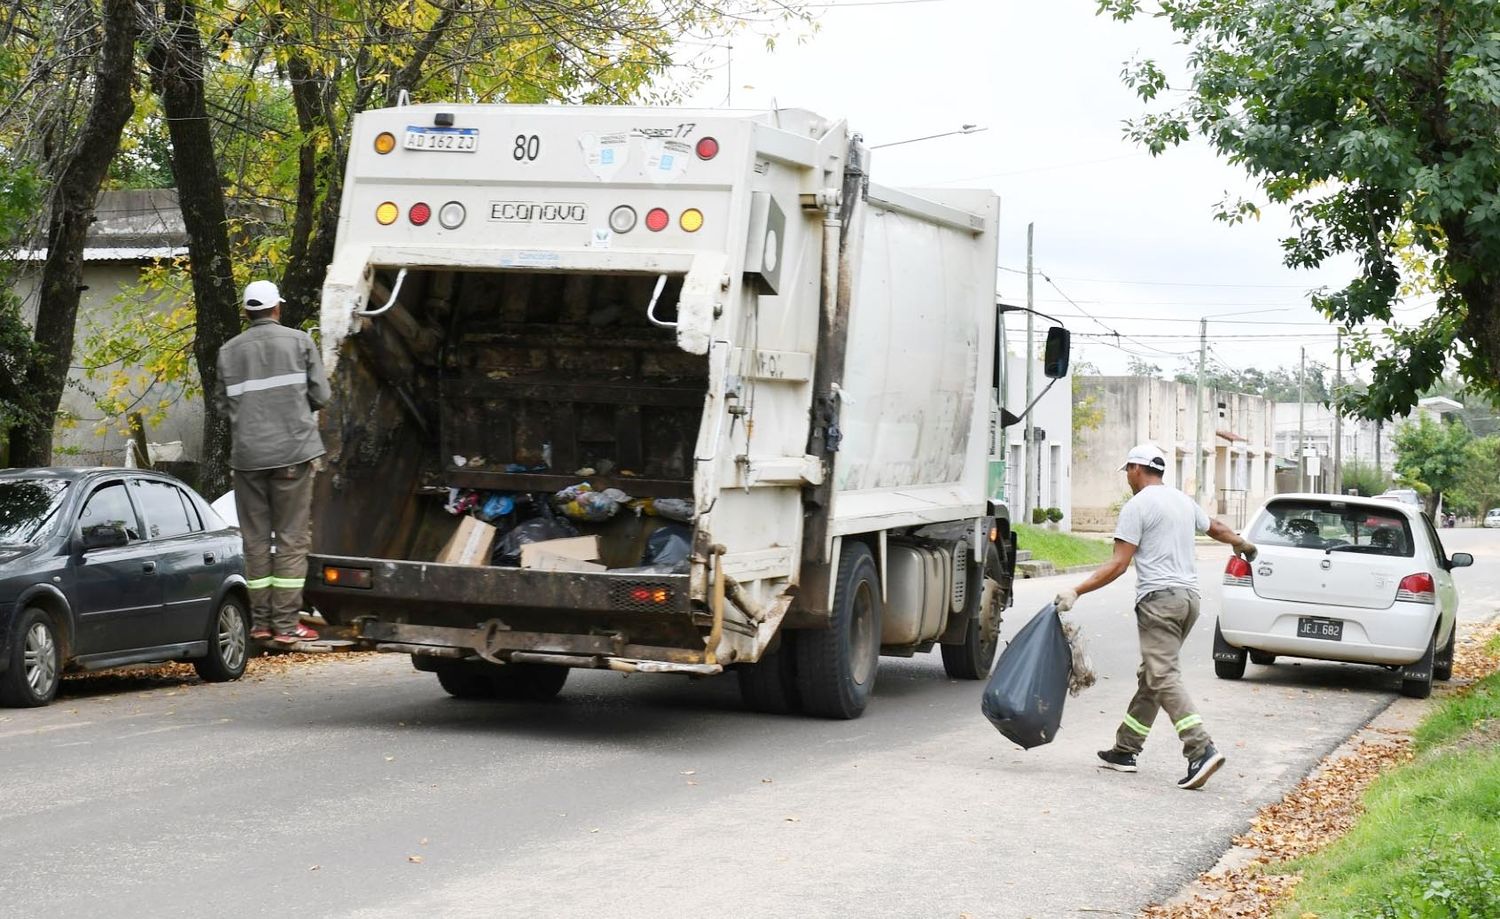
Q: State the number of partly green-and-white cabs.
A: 1